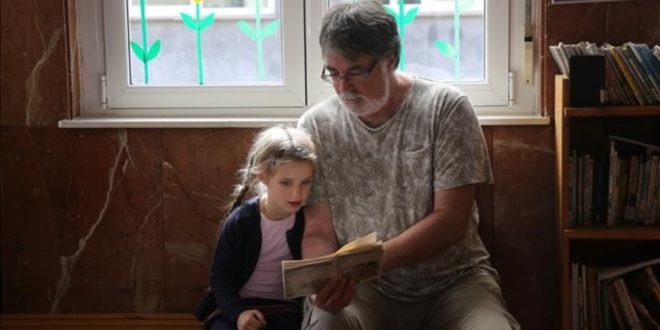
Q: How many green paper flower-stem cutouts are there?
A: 5